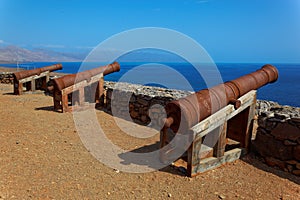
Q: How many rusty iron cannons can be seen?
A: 3